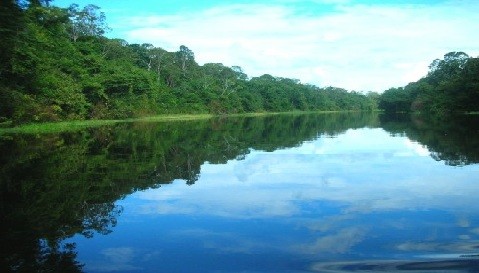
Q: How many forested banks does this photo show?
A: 2